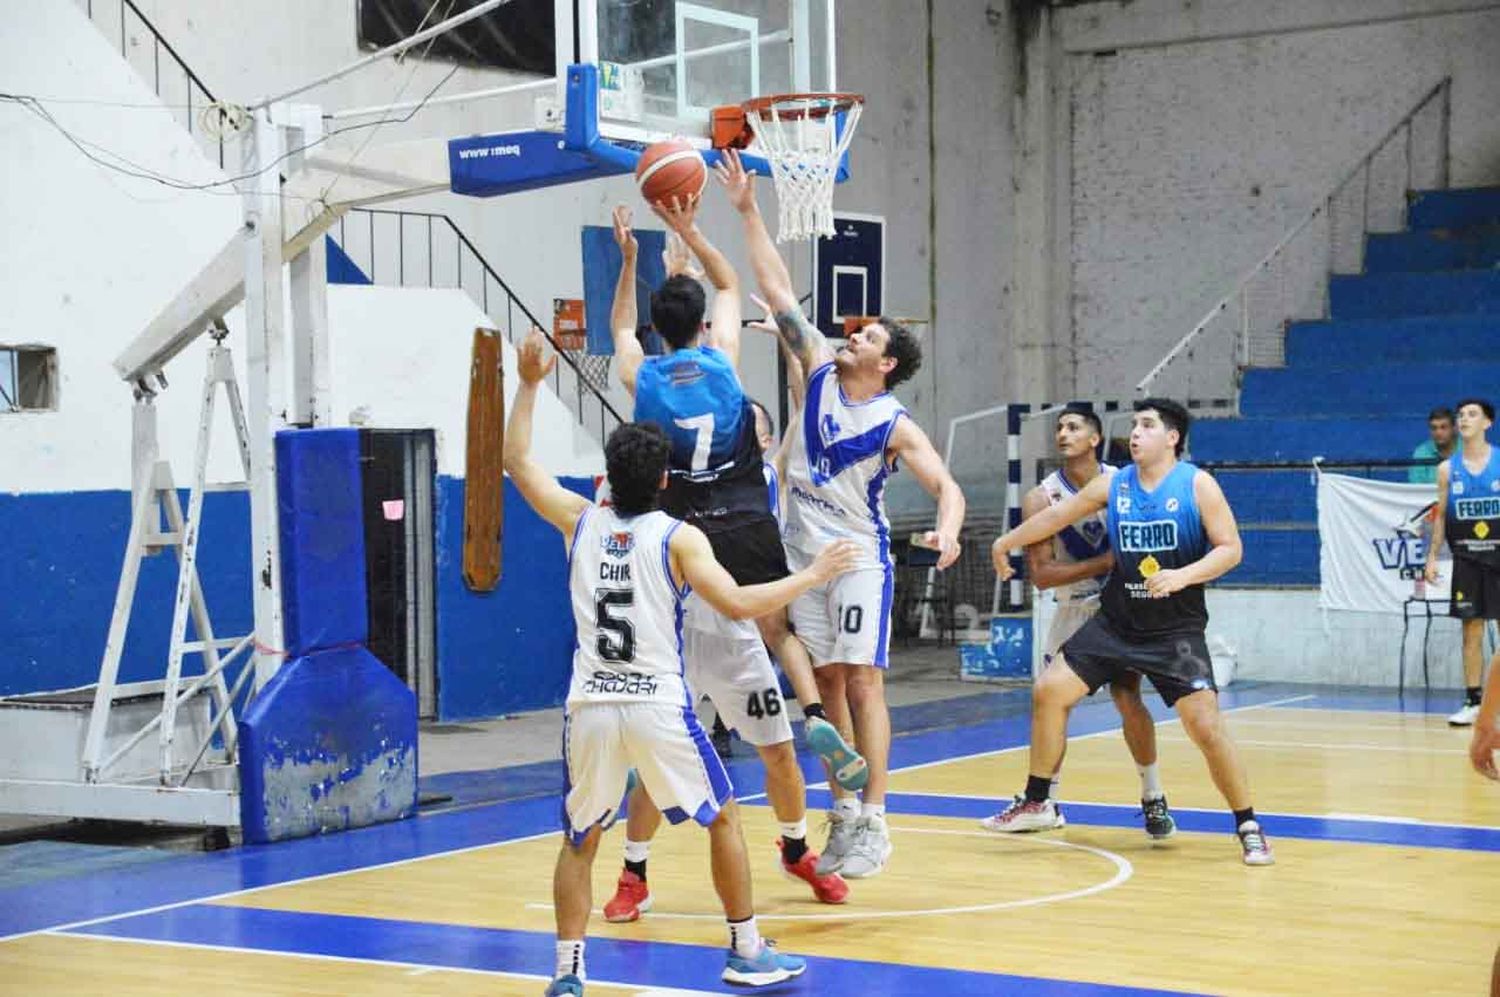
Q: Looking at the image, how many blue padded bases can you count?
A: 1